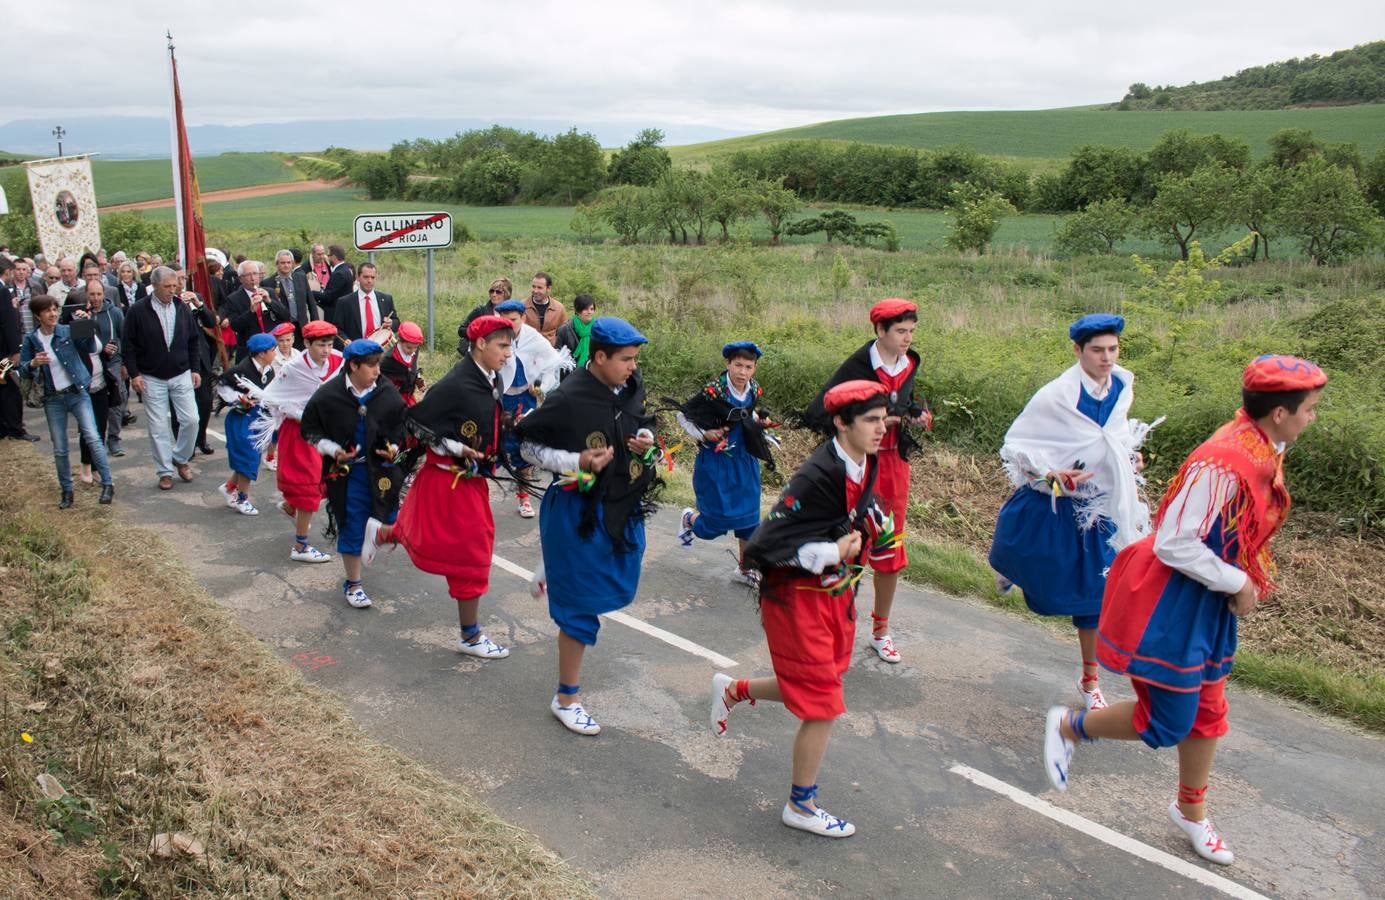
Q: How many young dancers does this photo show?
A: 13